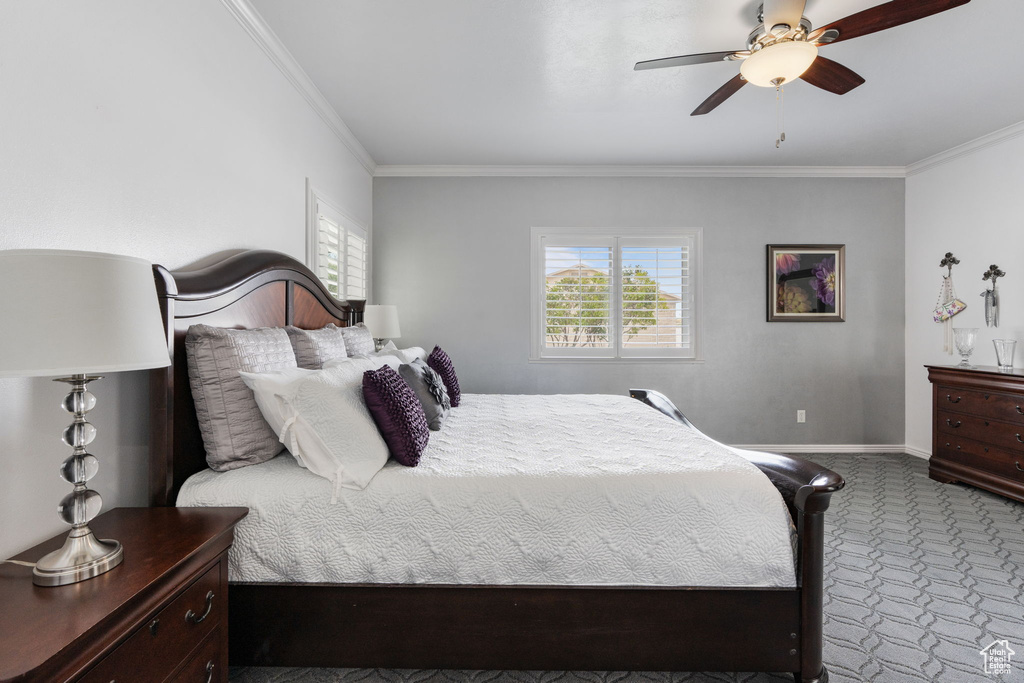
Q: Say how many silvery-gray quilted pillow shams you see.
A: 3